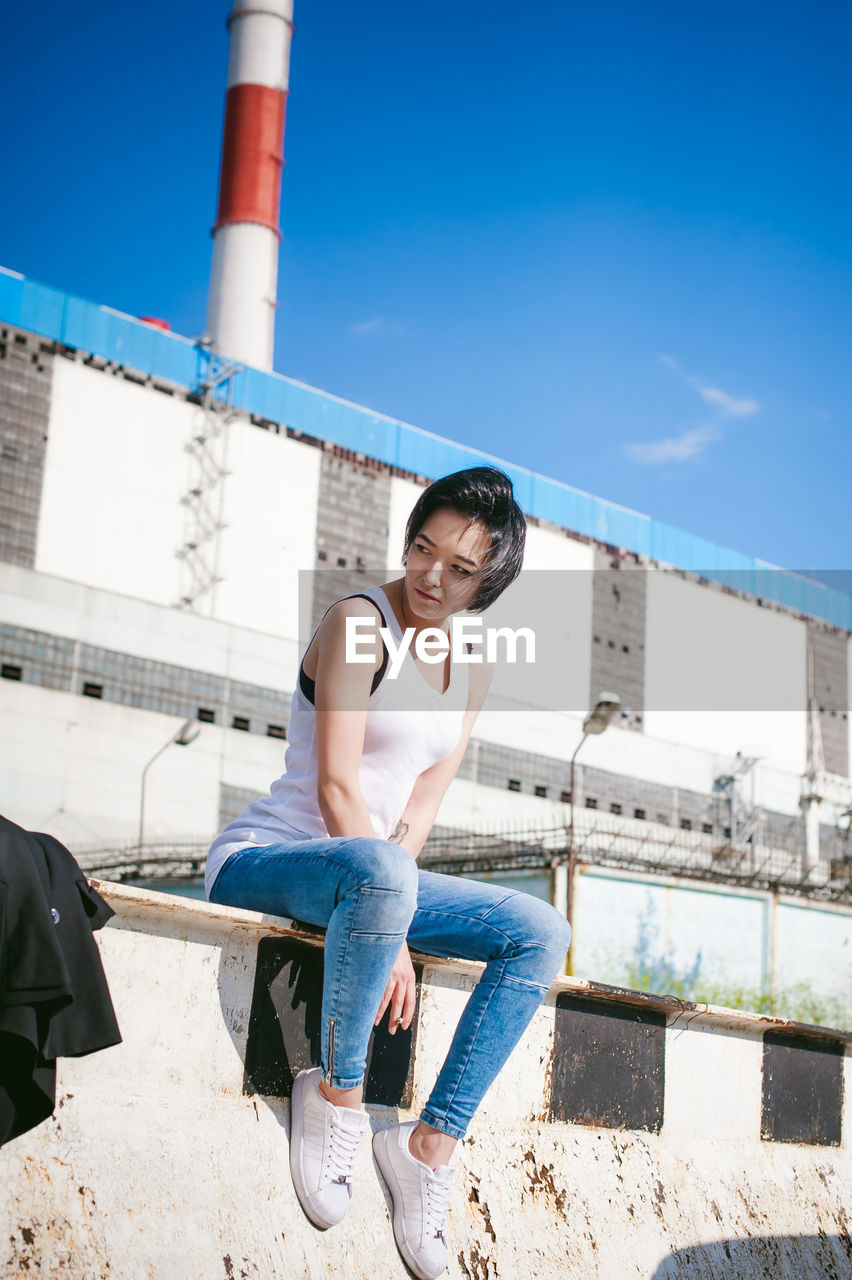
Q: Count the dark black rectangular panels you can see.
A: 3